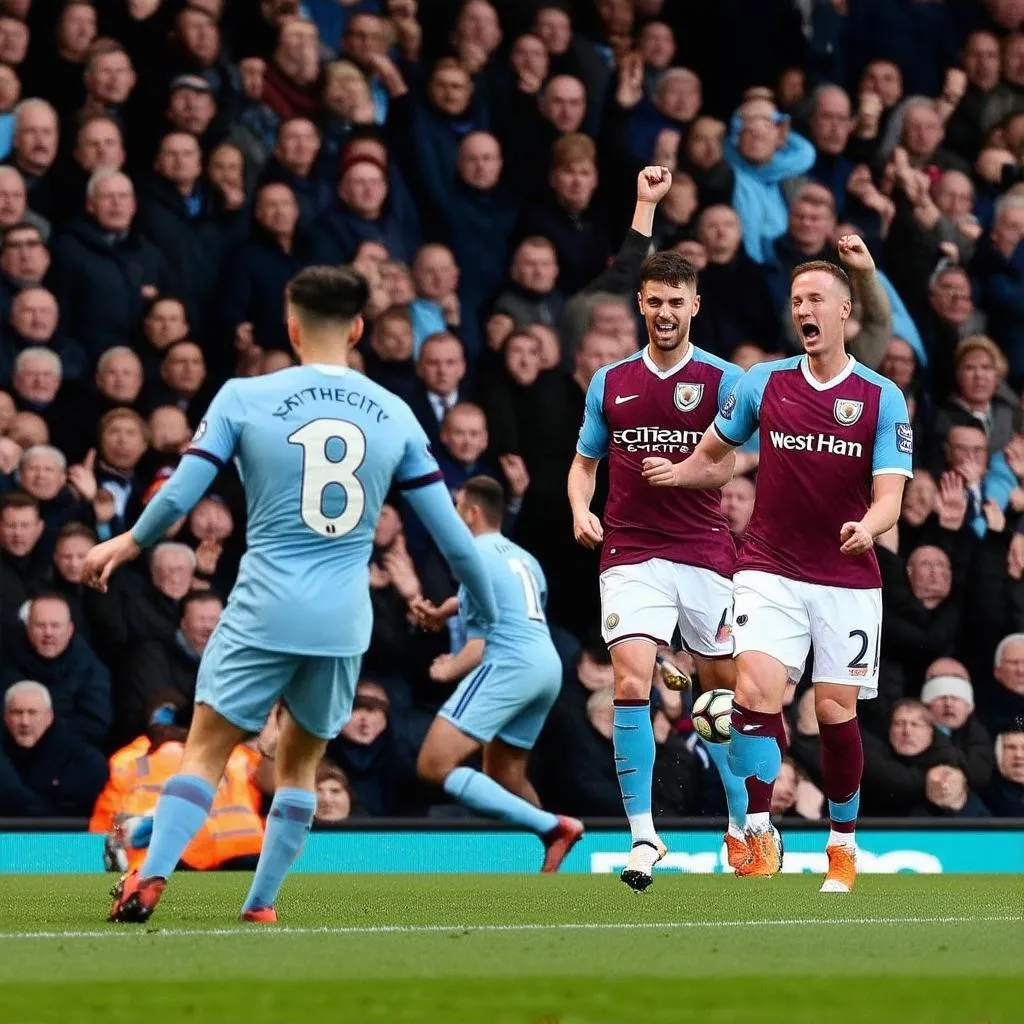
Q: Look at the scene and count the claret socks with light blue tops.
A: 0